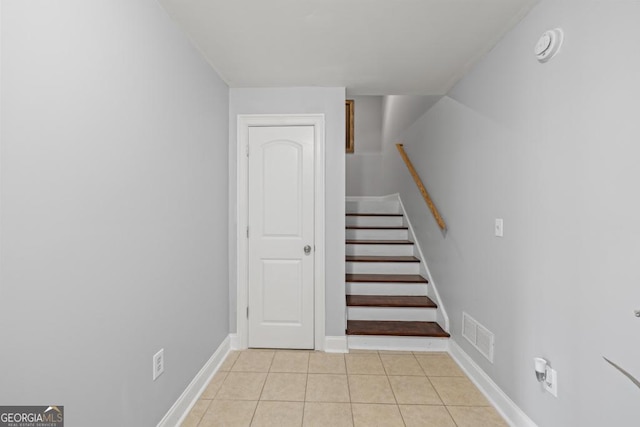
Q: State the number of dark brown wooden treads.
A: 7